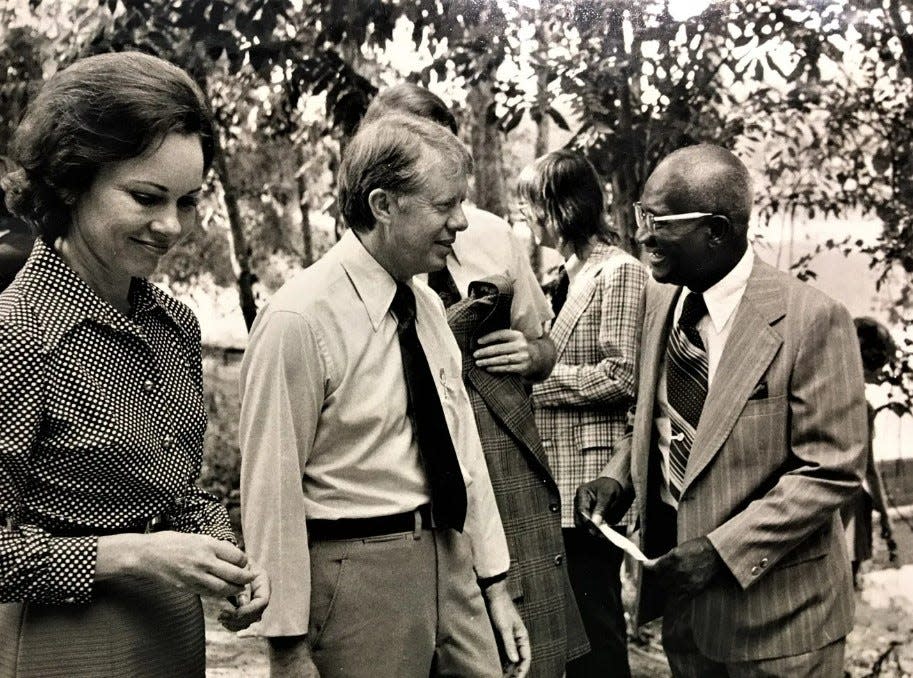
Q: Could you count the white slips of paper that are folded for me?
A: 1